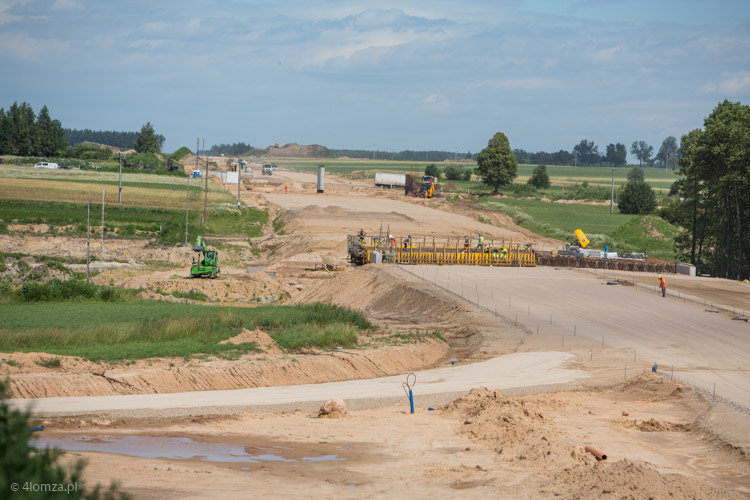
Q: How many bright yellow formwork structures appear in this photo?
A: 1